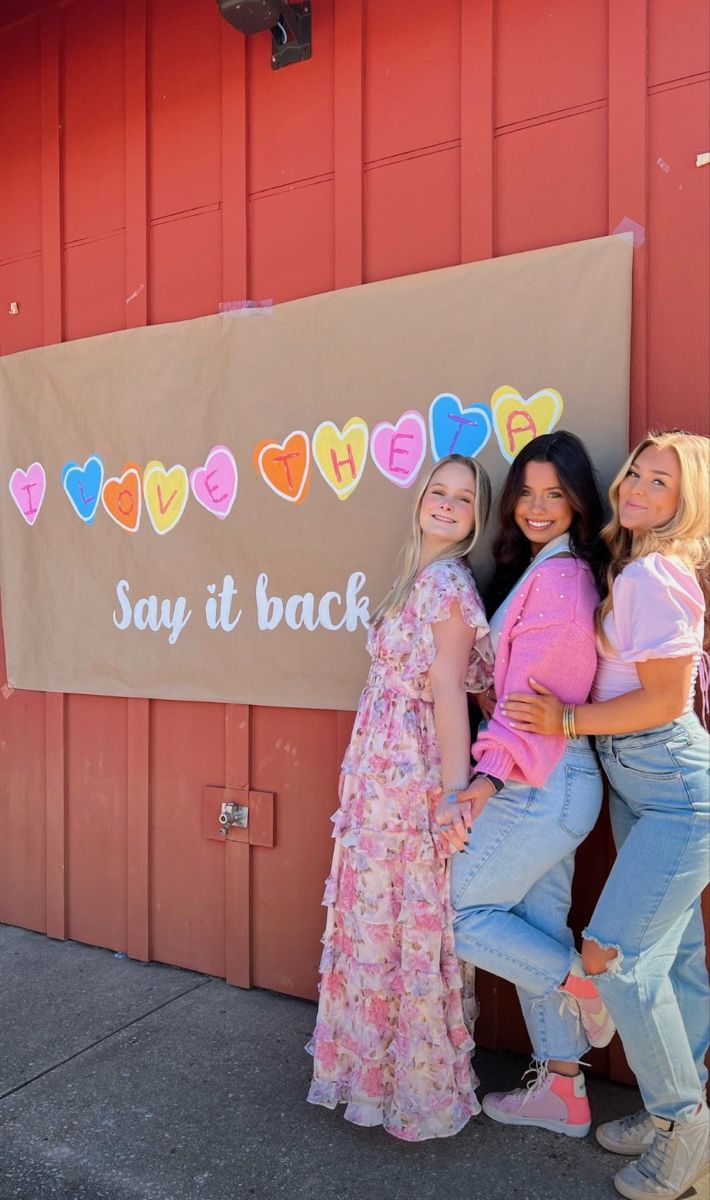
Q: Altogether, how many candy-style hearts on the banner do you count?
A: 10